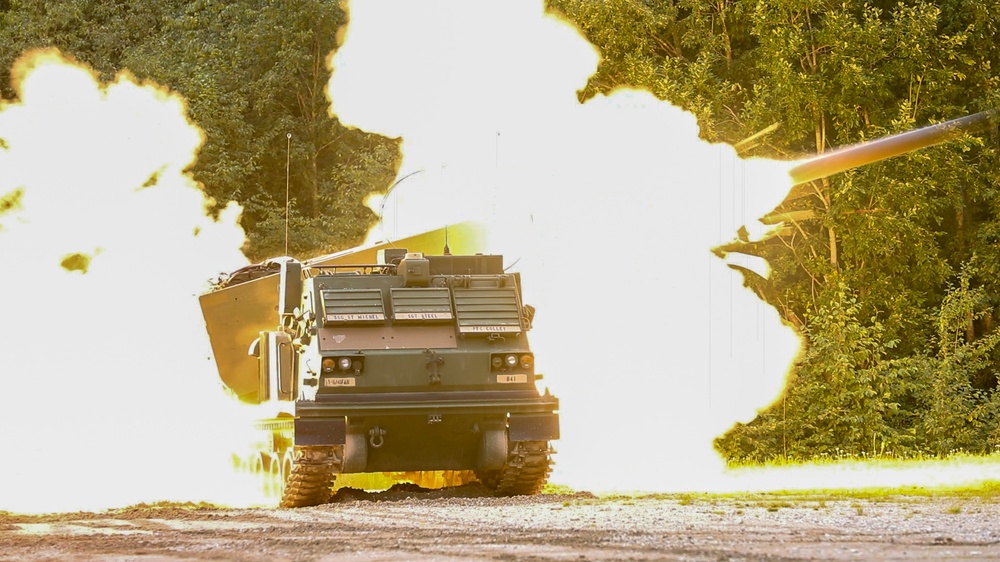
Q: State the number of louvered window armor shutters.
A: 3